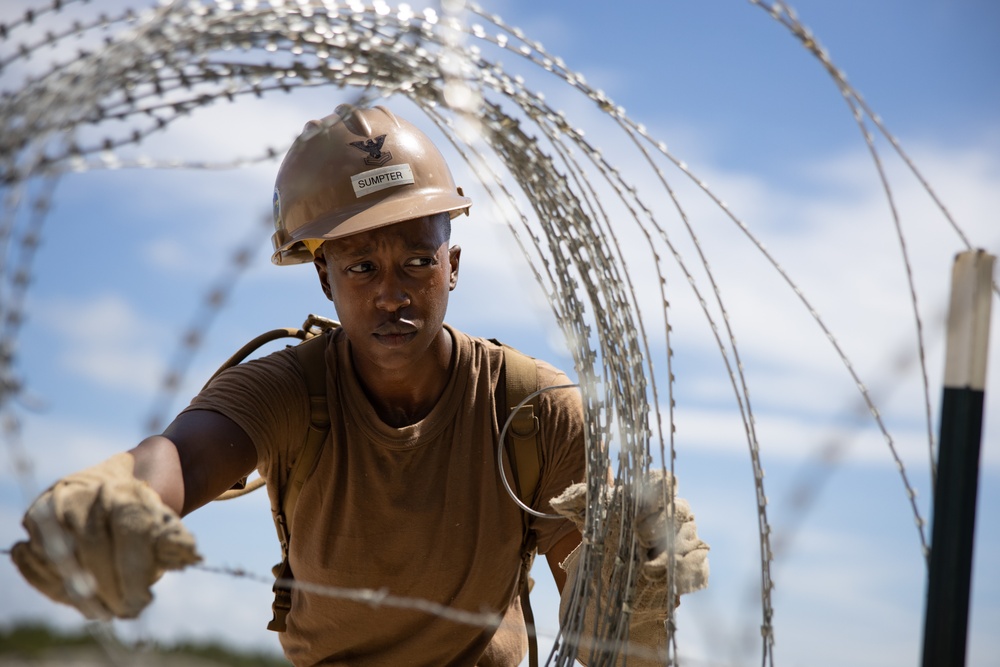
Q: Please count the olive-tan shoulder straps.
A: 2